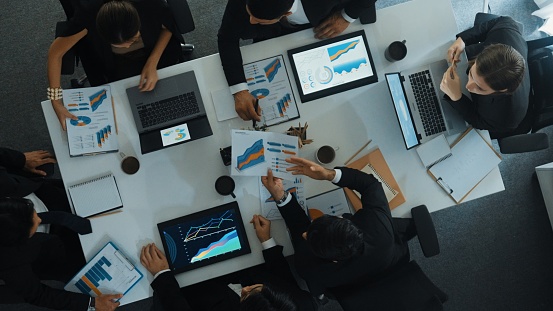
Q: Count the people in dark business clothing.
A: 6